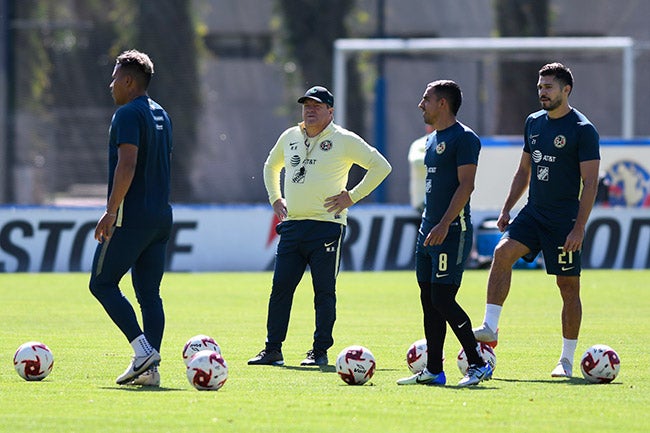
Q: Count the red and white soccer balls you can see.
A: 7